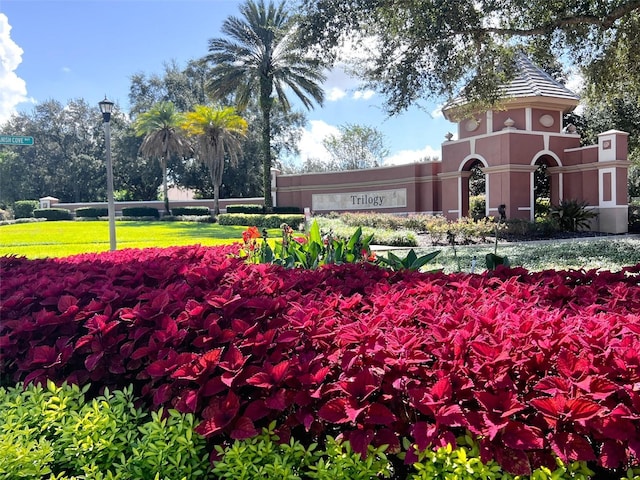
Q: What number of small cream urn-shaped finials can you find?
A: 3